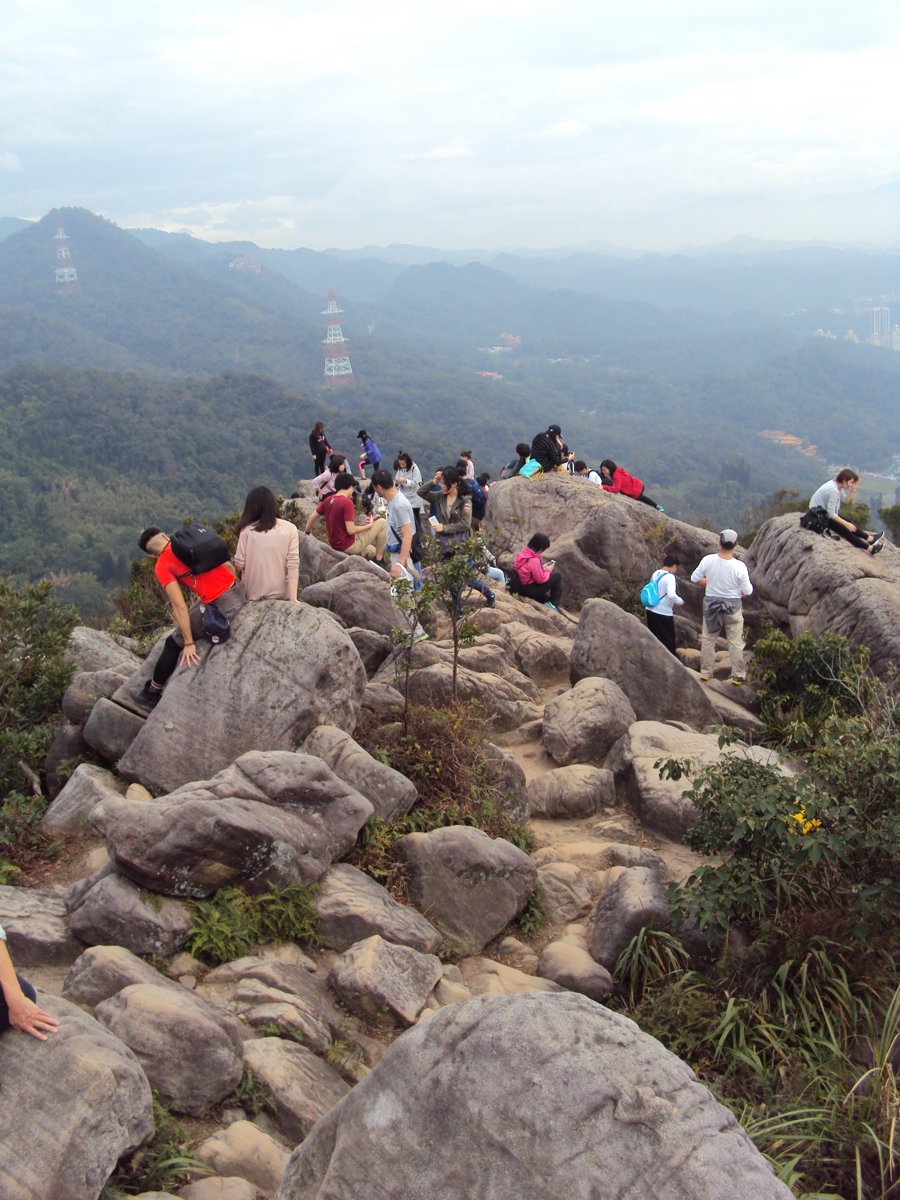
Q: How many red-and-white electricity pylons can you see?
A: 2